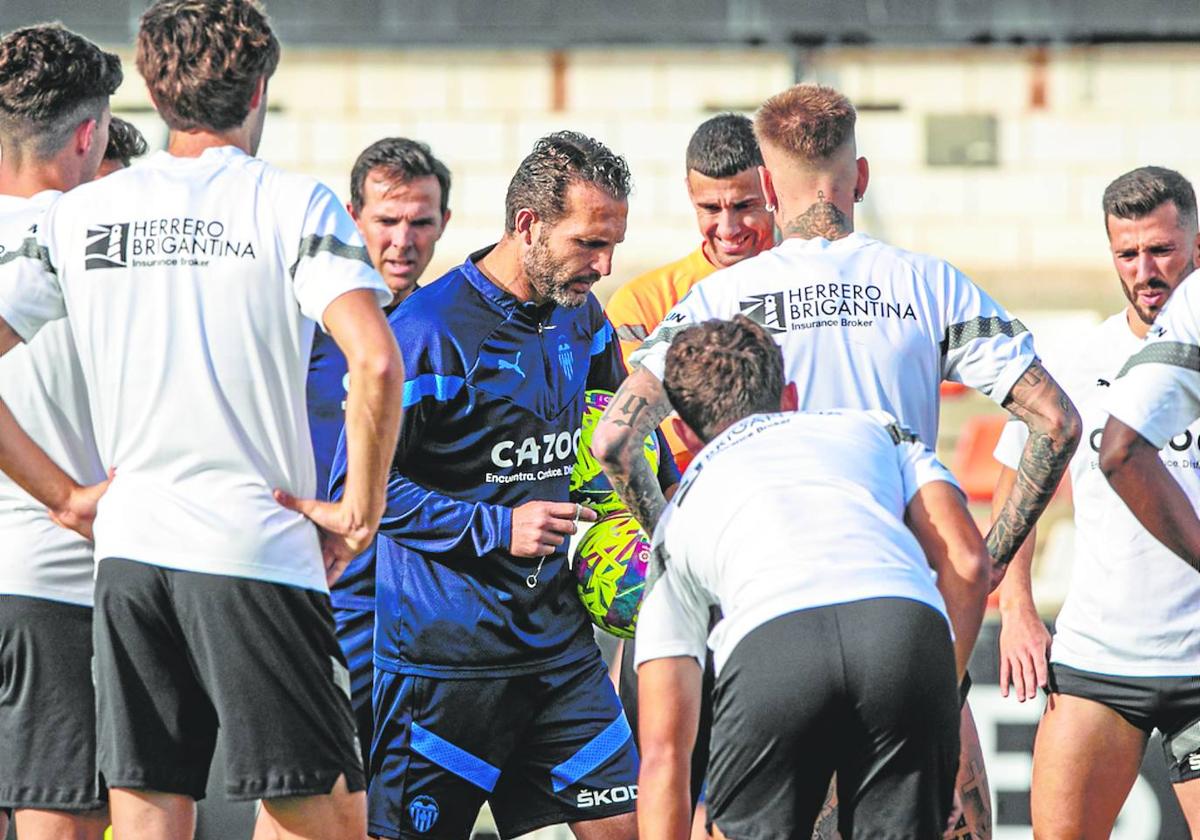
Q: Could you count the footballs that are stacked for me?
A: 2